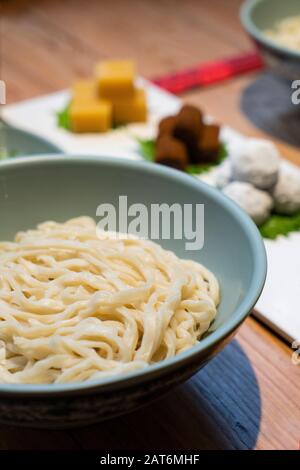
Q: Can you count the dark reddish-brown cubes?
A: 4